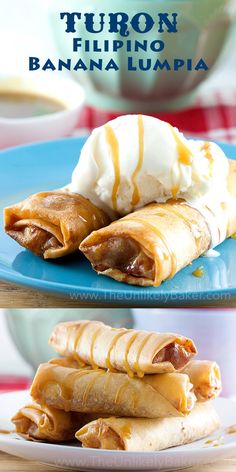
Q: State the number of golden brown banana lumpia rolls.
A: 7